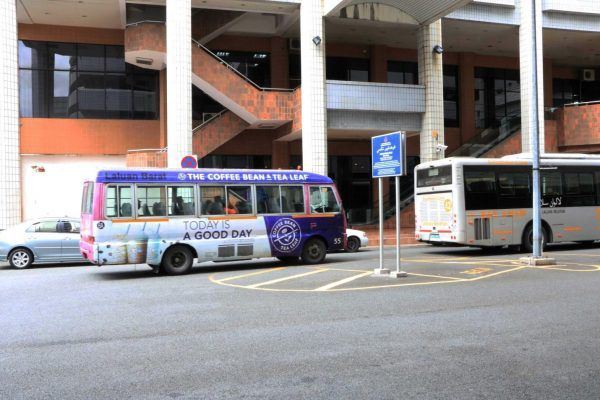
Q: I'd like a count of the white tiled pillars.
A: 5